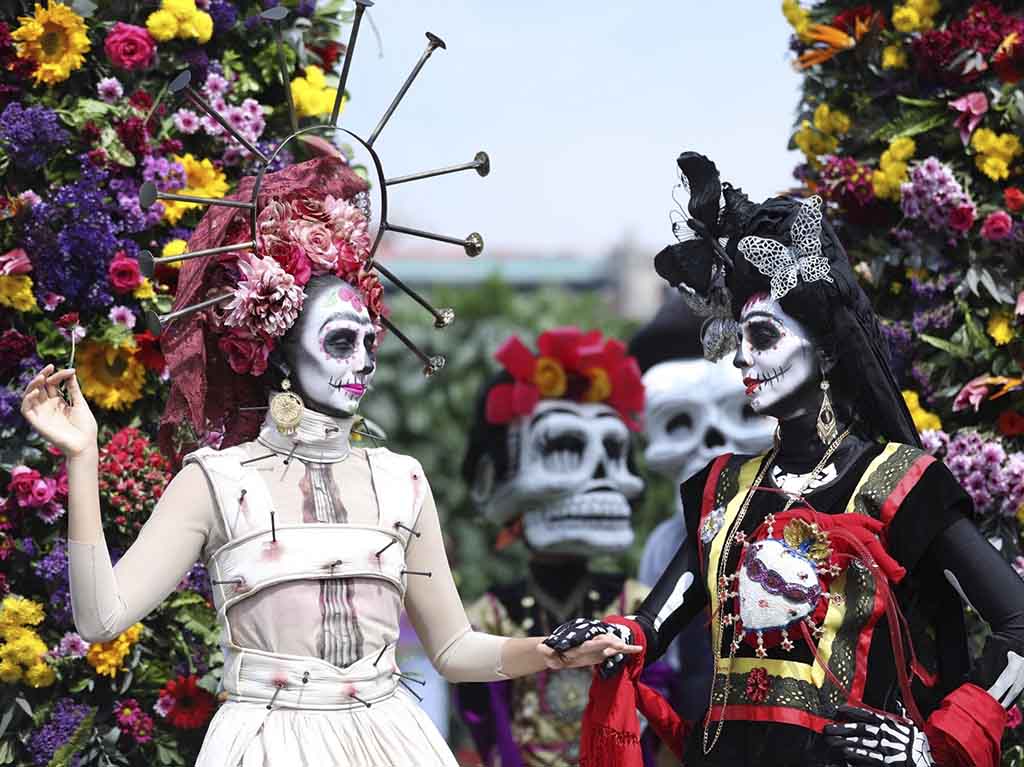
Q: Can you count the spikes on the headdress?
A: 11